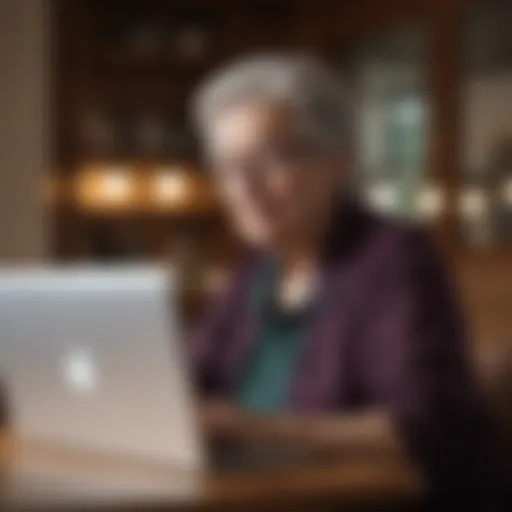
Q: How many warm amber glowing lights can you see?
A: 2